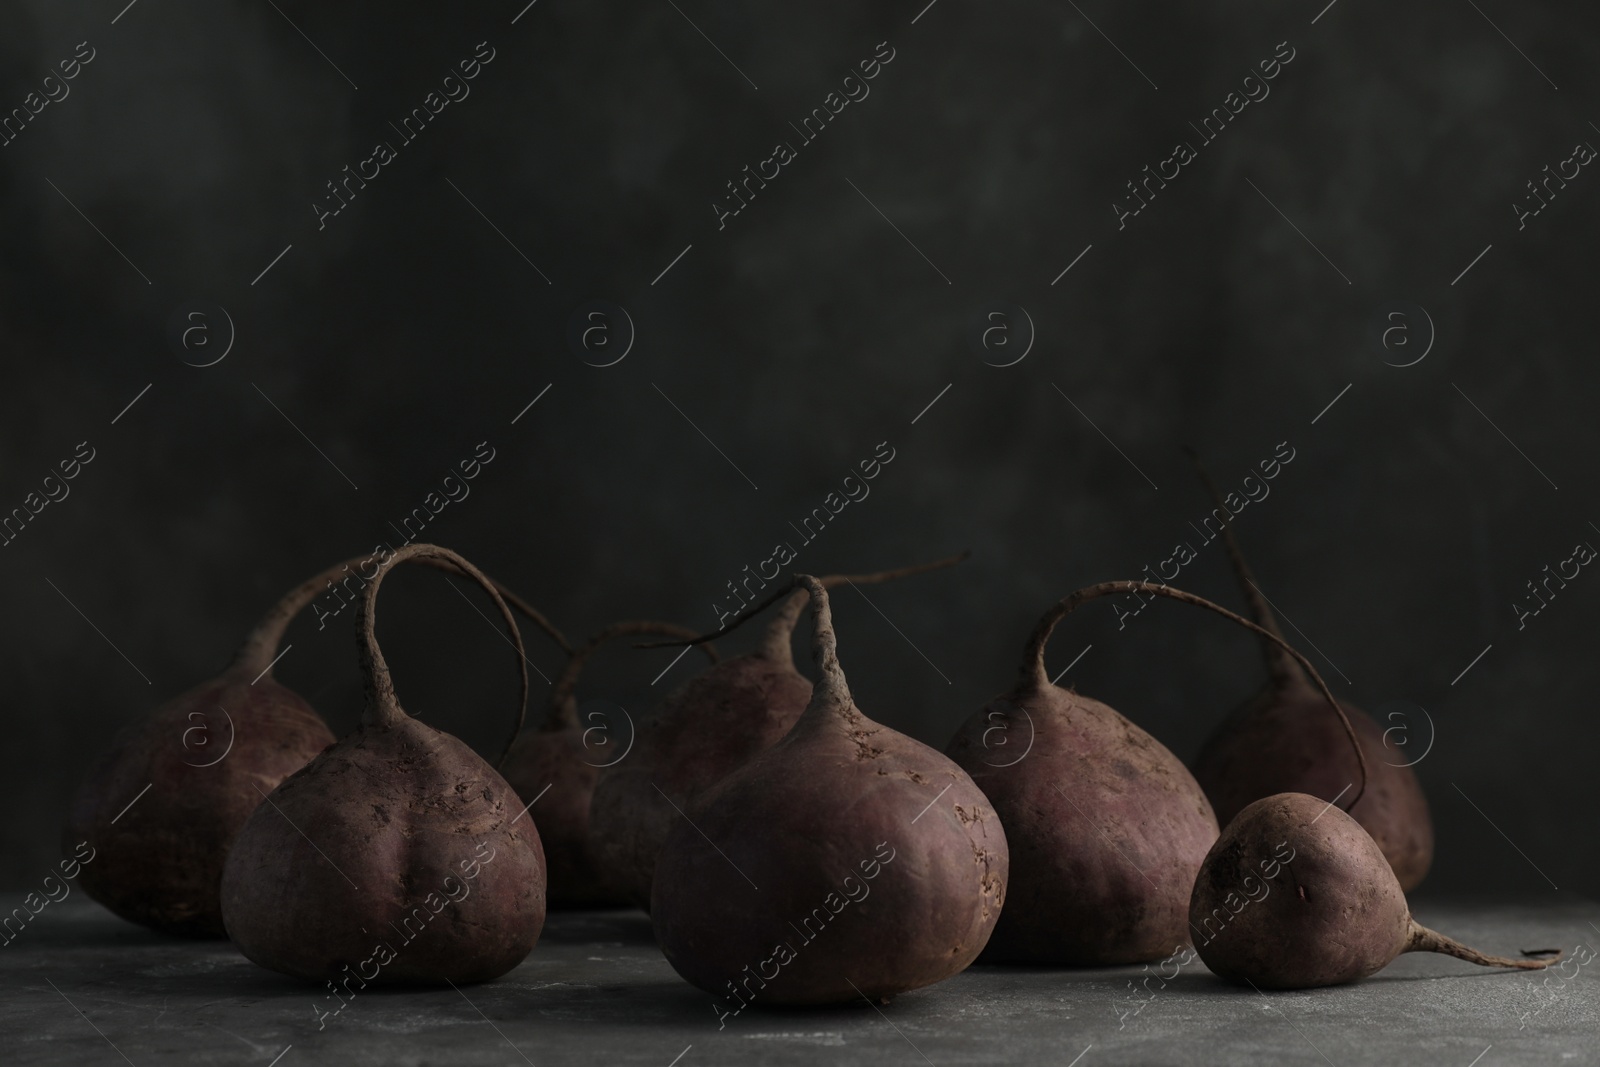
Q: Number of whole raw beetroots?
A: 8